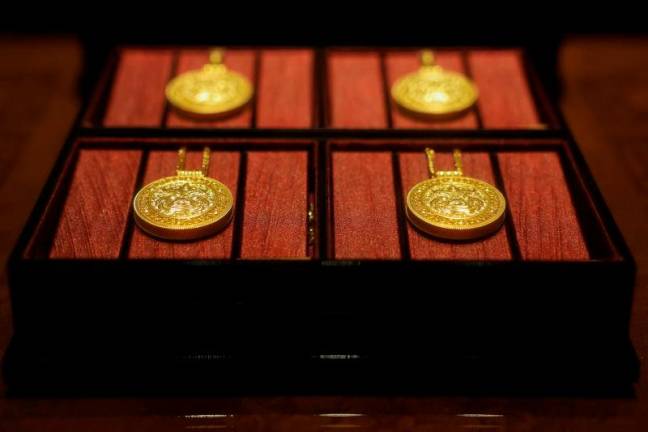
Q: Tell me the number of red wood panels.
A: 12